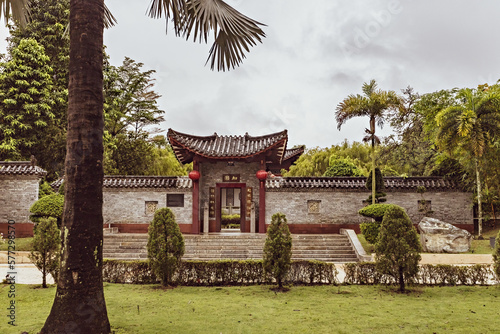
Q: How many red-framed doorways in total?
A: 1